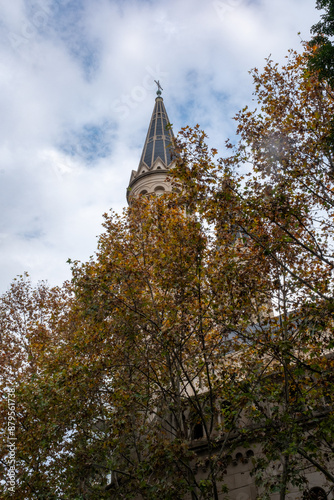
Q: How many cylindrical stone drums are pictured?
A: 1